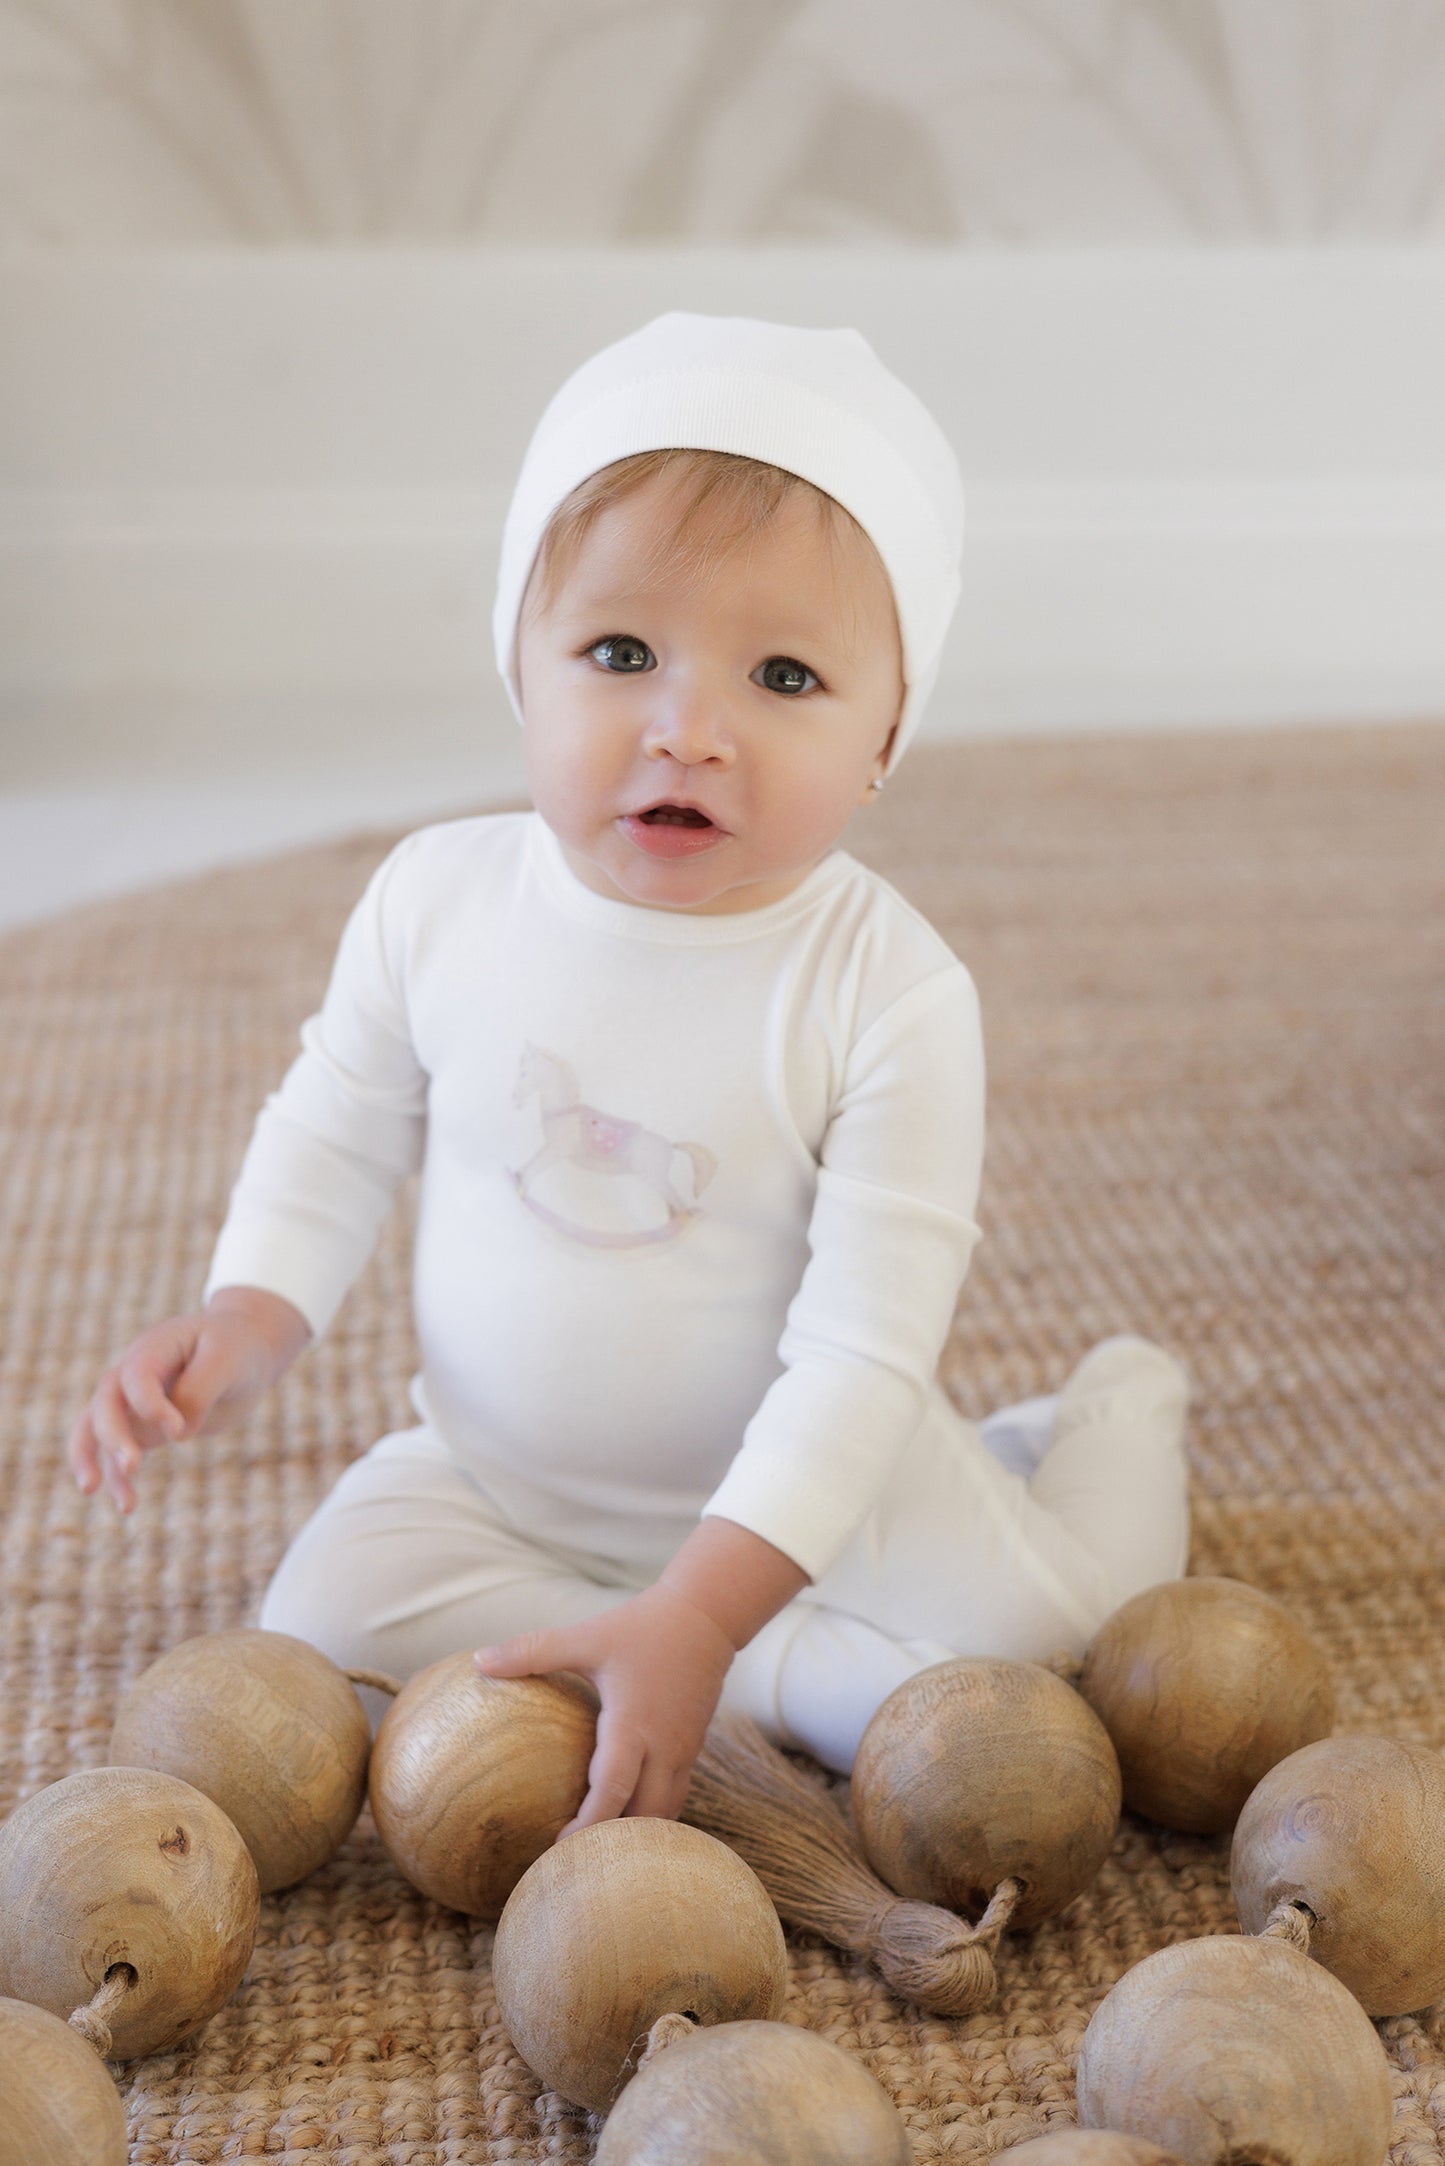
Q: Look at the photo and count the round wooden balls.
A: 11